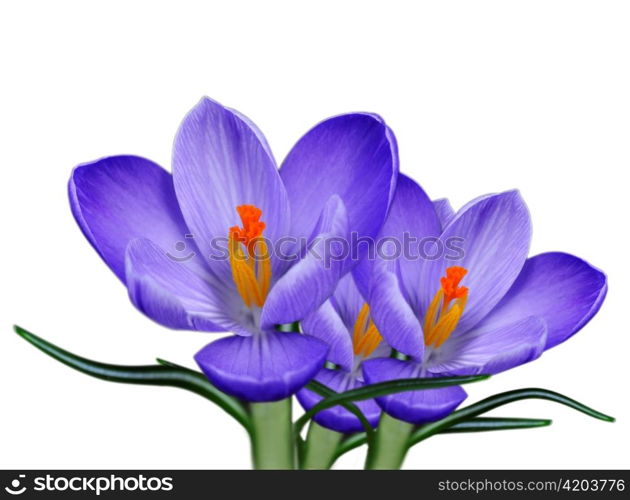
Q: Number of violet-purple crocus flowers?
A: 3